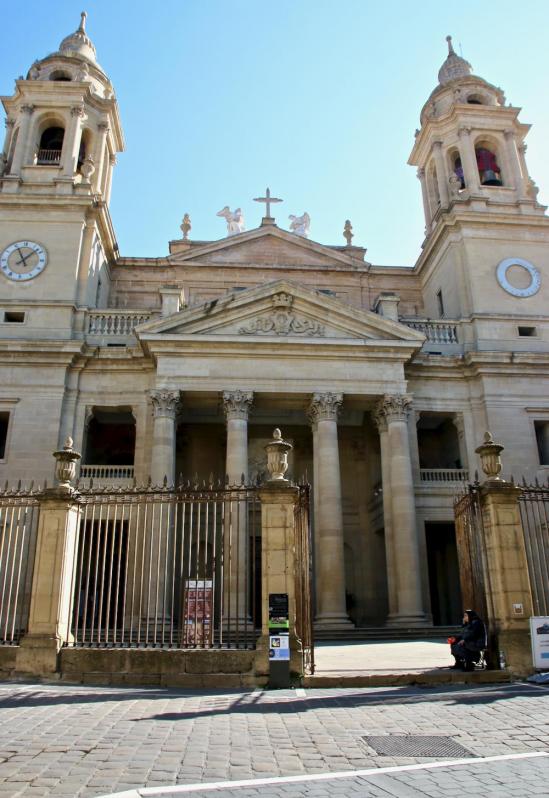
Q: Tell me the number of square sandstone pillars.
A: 3